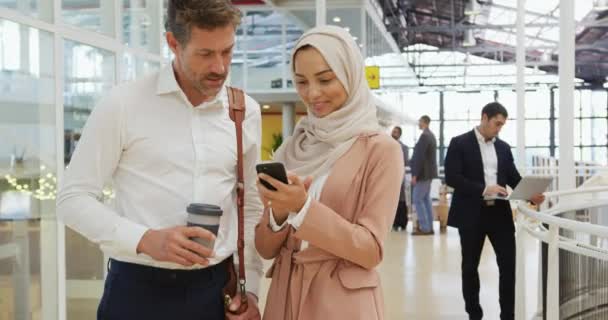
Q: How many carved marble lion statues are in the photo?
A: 0